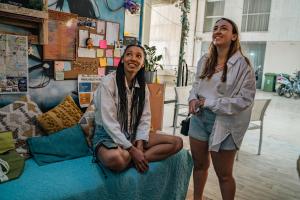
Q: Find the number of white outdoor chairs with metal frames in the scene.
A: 2